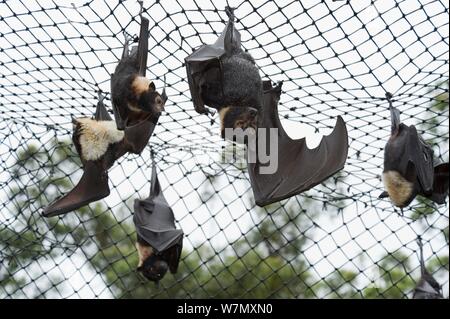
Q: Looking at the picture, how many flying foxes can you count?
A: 6